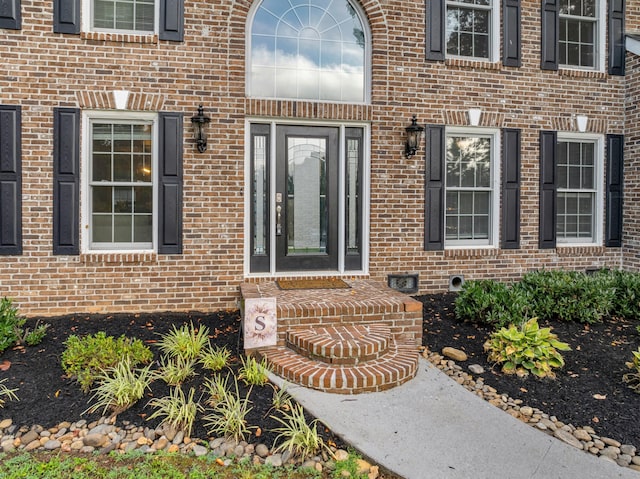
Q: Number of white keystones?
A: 3